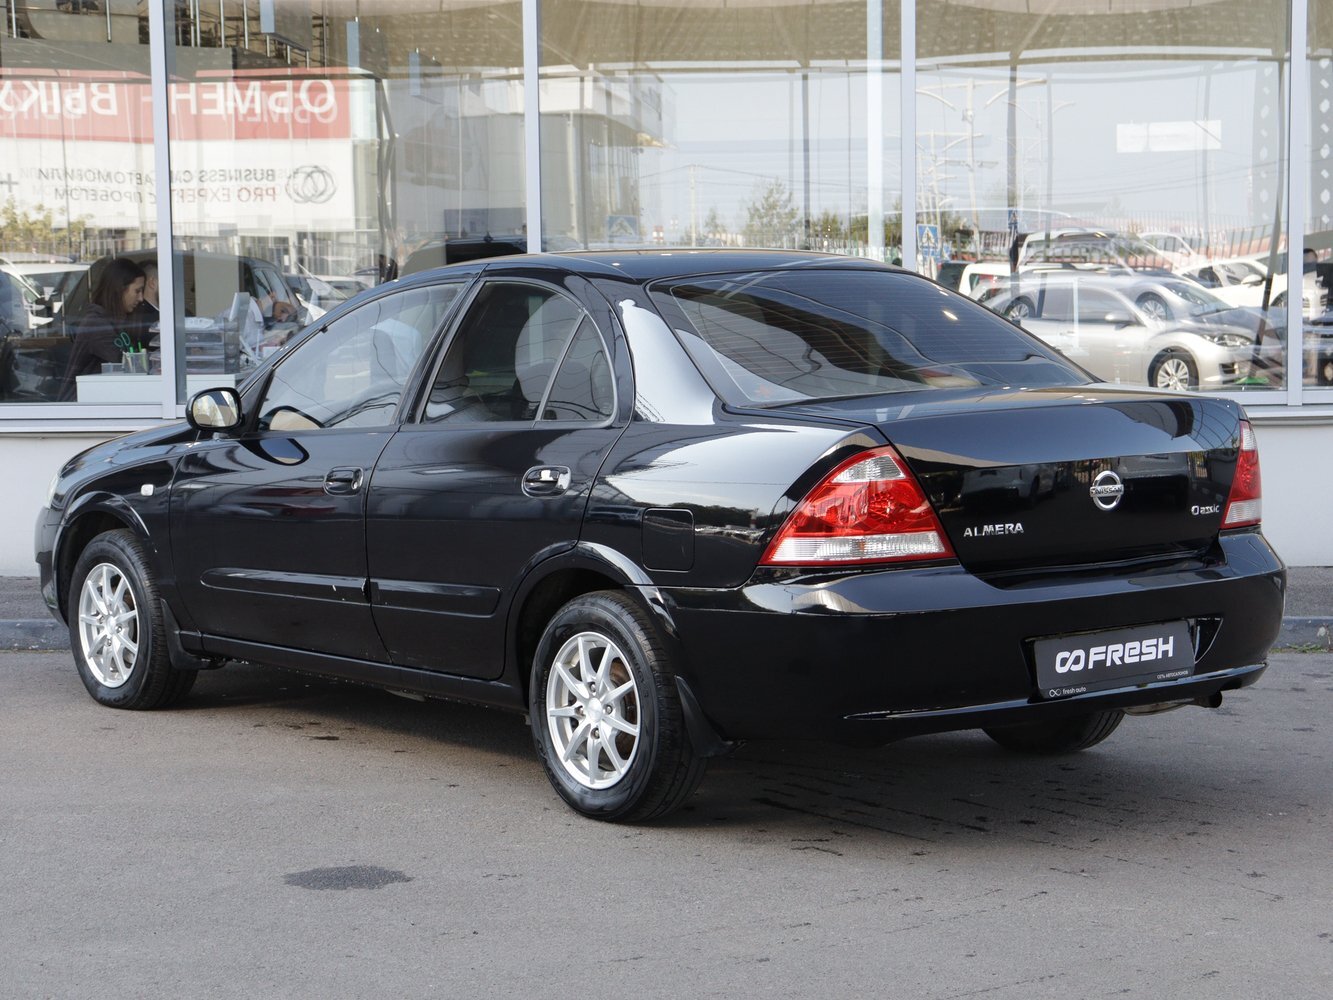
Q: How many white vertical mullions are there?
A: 4